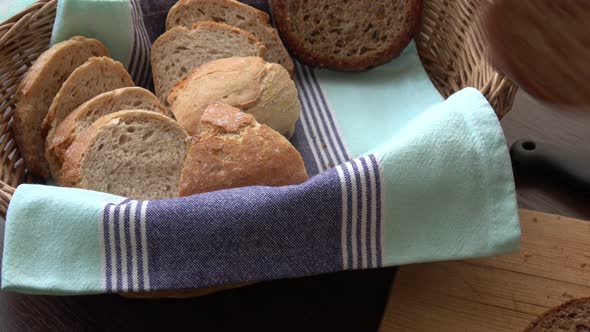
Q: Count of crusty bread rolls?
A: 2